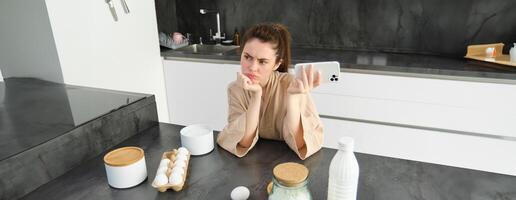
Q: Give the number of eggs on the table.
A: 9